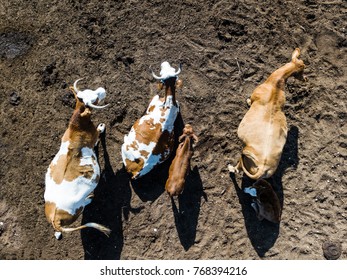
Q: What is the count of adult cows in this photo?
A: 3